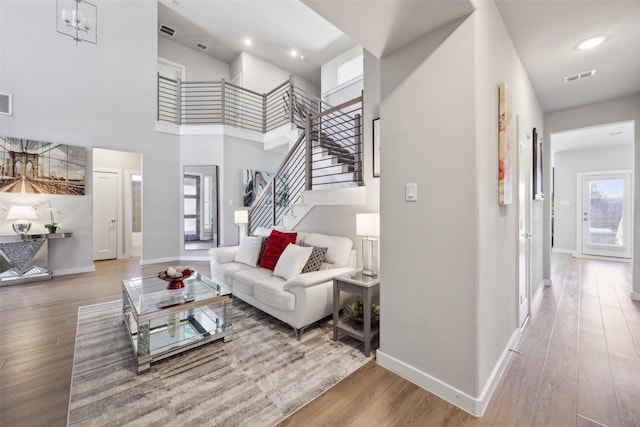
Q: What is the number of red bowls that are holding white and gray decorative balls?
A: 1